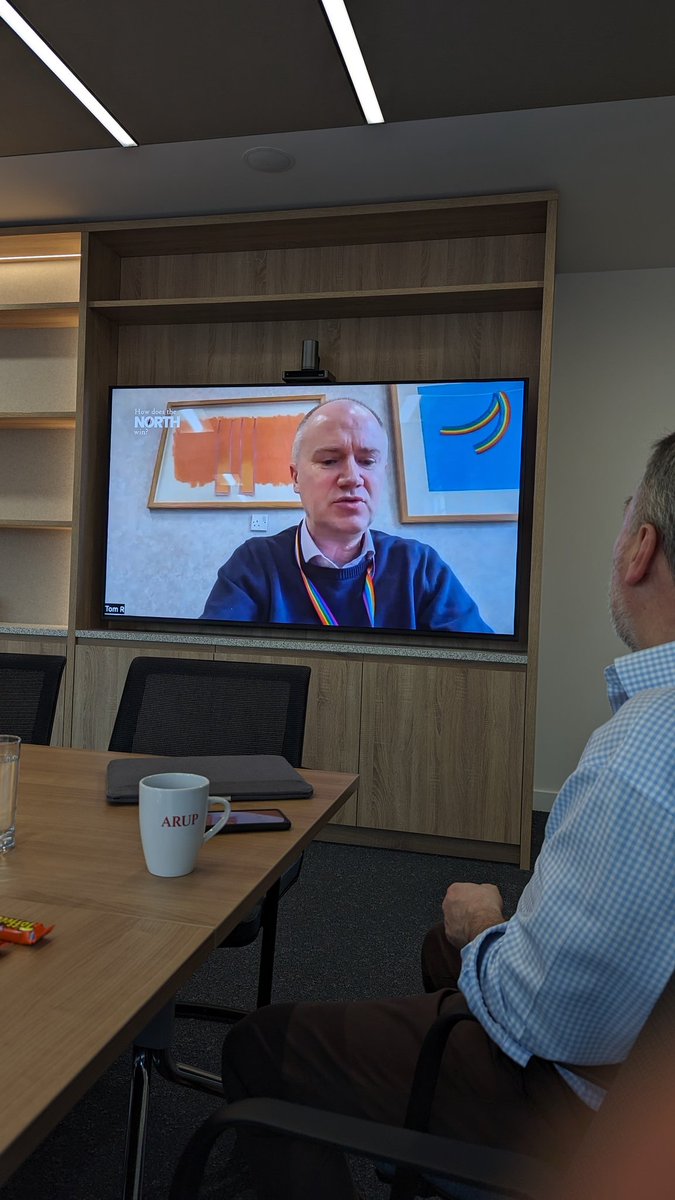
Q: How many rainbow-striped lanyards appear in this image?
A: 1